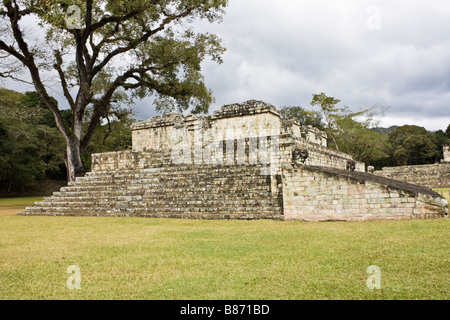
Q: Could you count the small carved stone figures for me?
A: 3